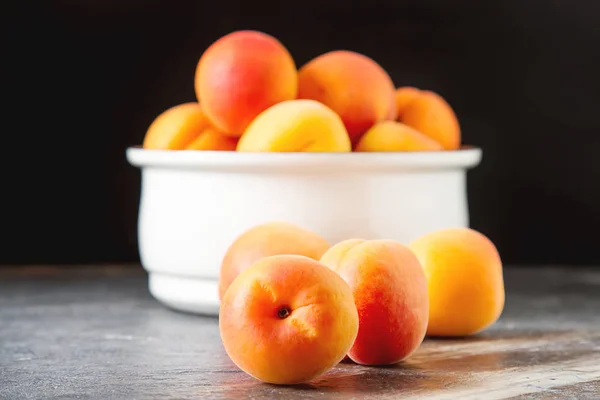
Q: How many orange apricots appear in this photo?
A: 10